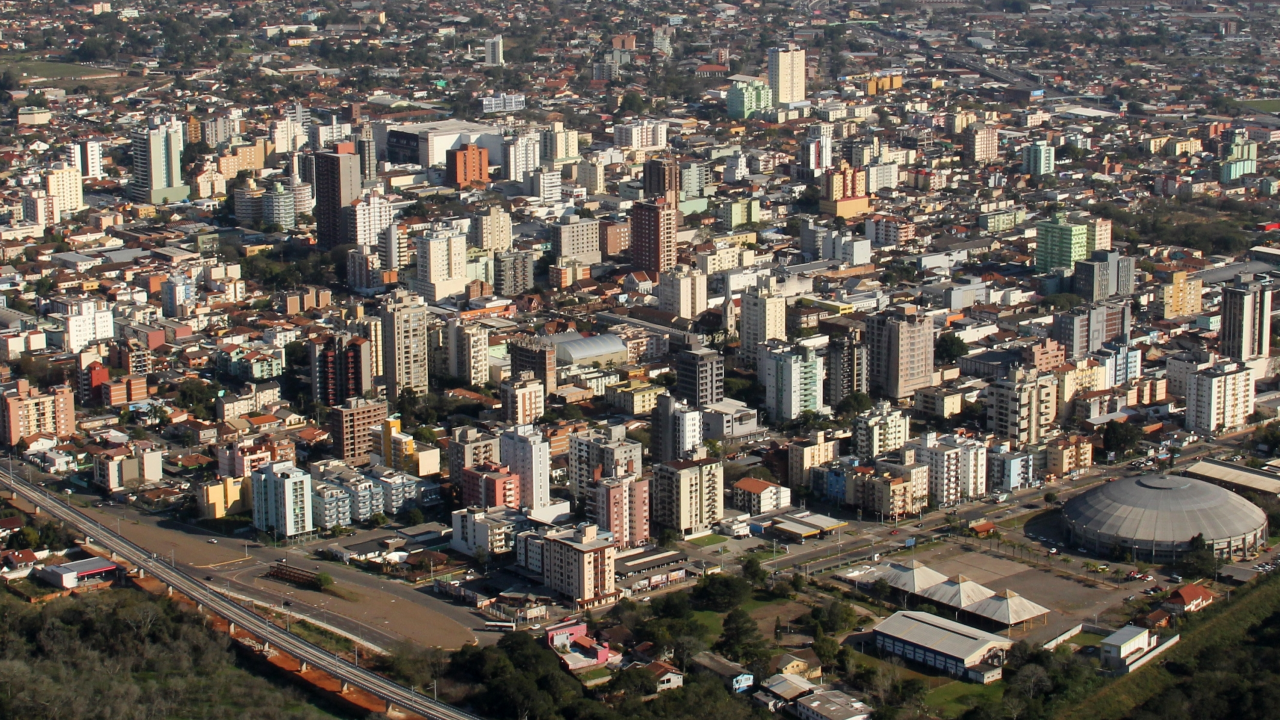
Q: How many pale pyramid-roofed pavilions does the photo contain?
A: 3